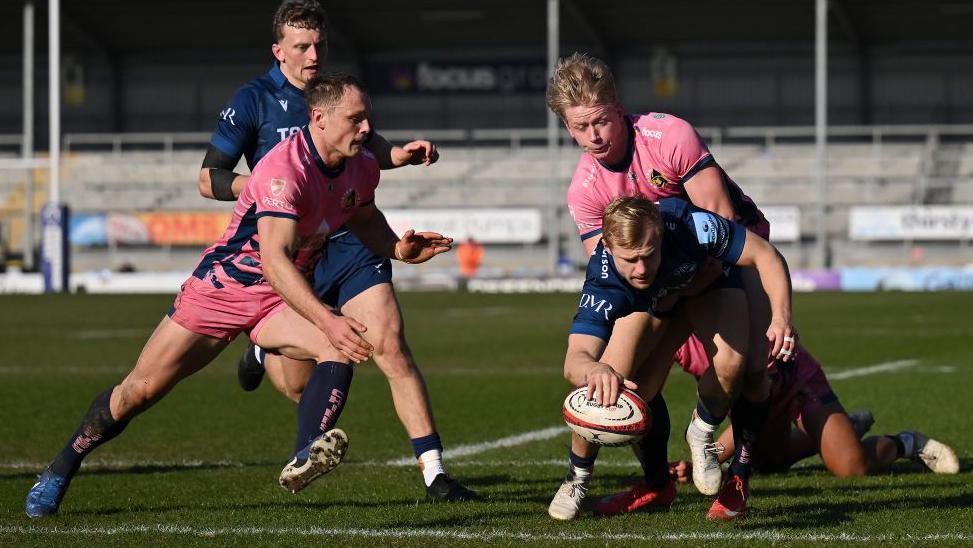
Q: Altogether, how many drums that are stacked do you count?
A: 0